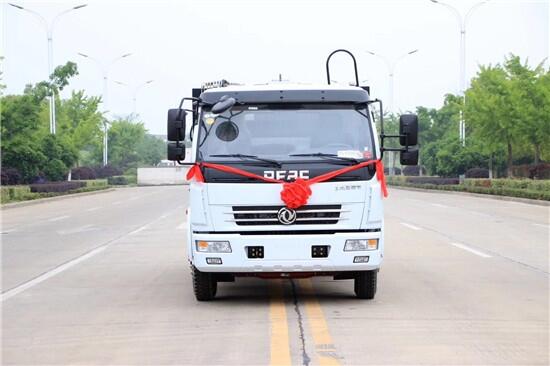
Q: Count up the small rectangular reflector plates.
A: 2